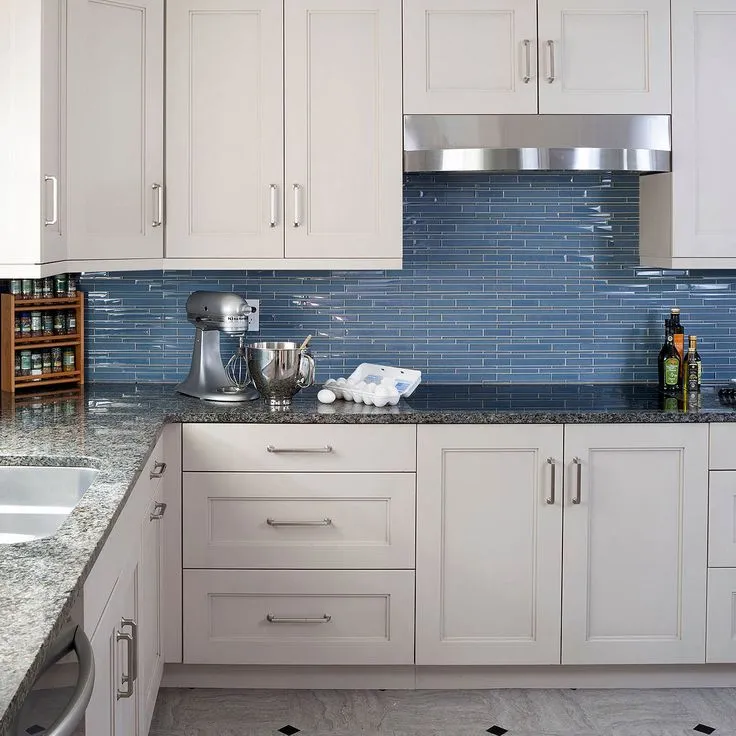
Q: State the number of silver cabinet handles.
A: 15